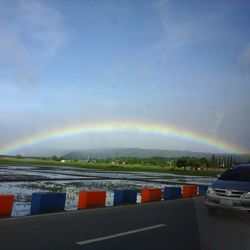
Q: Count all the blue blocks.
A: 4